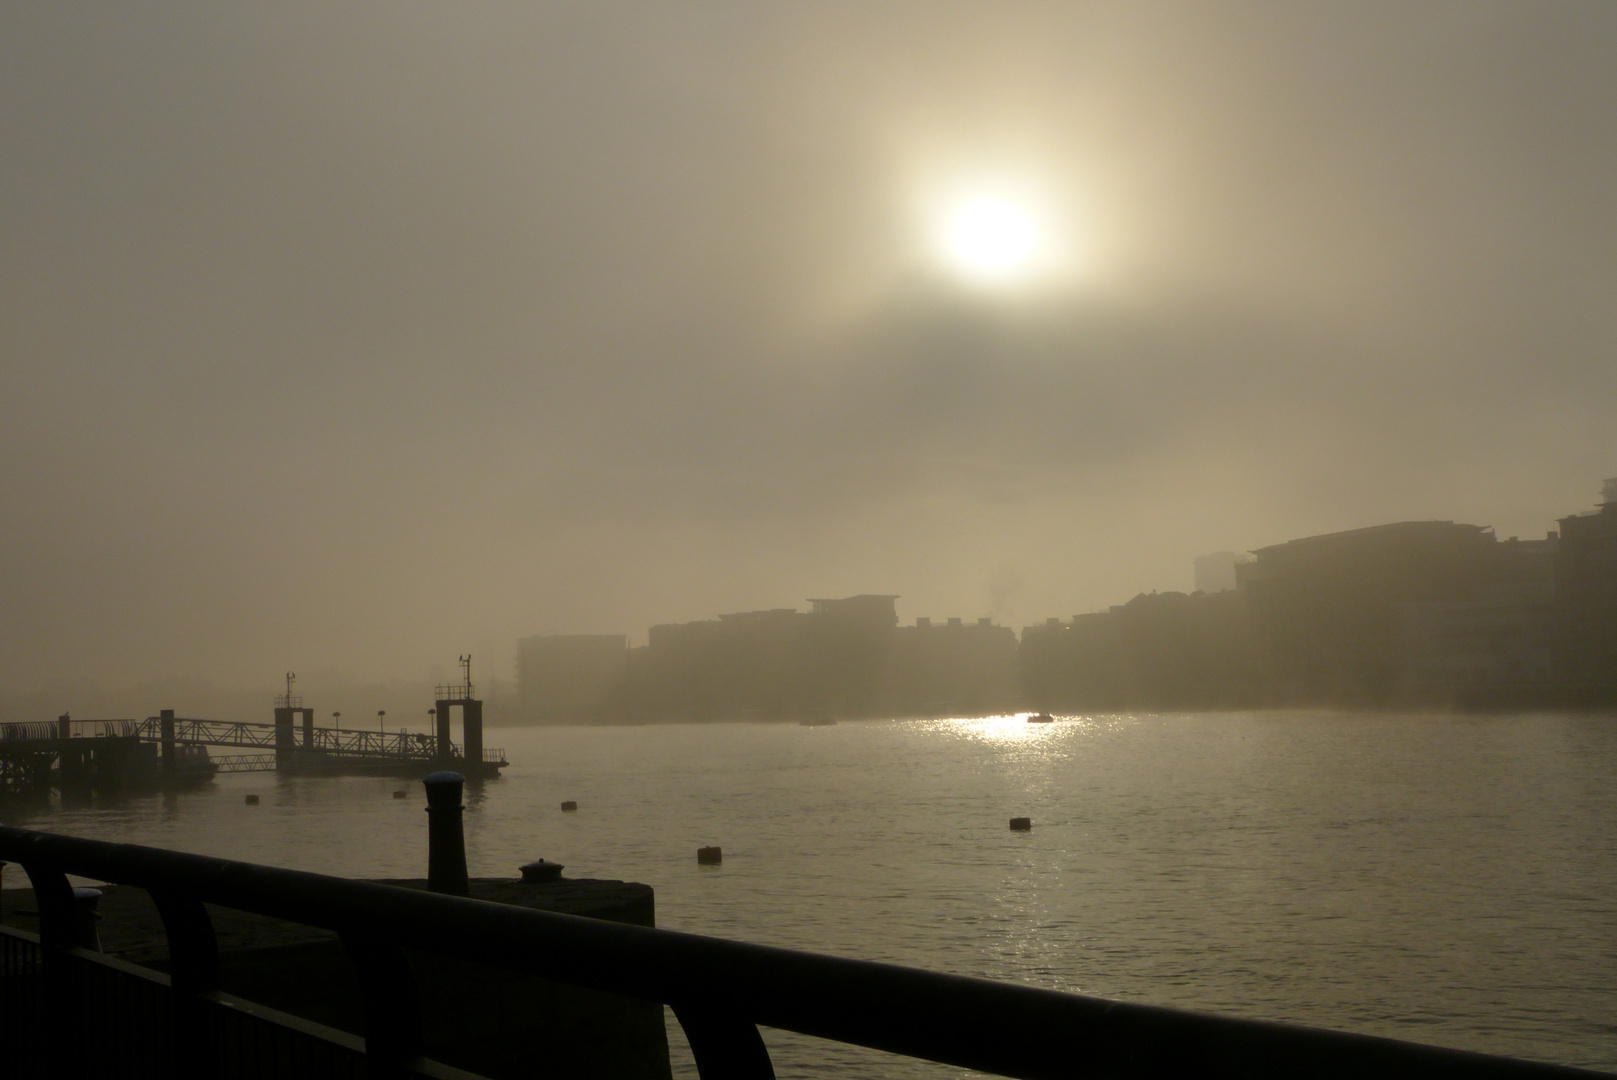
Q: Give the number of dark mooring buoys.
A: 5